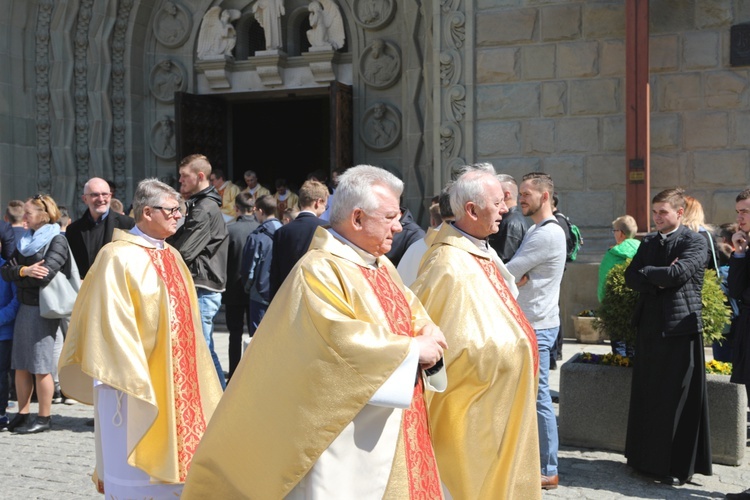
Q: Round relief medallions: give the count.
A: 6